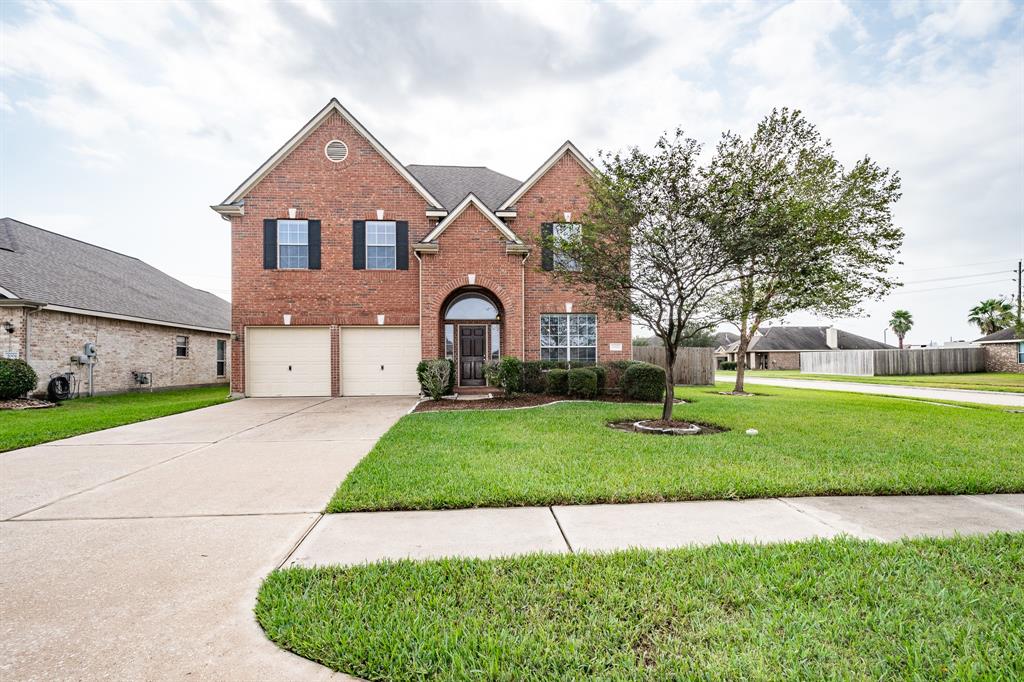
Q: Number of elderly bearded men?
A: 0